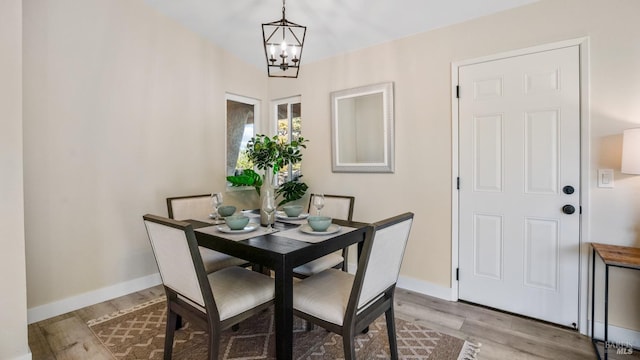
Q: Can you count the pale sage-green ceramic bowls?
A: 4